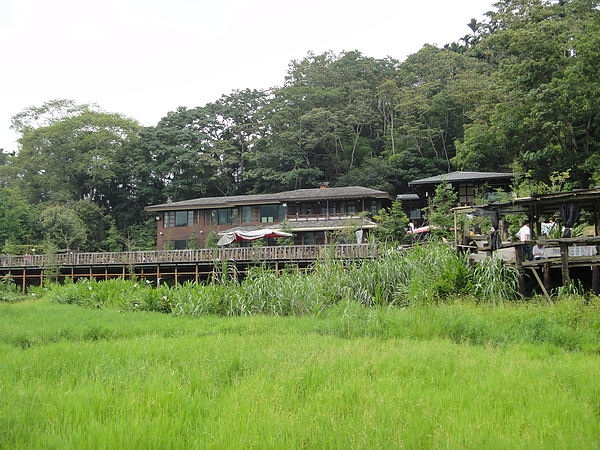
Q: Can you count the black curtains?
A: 2